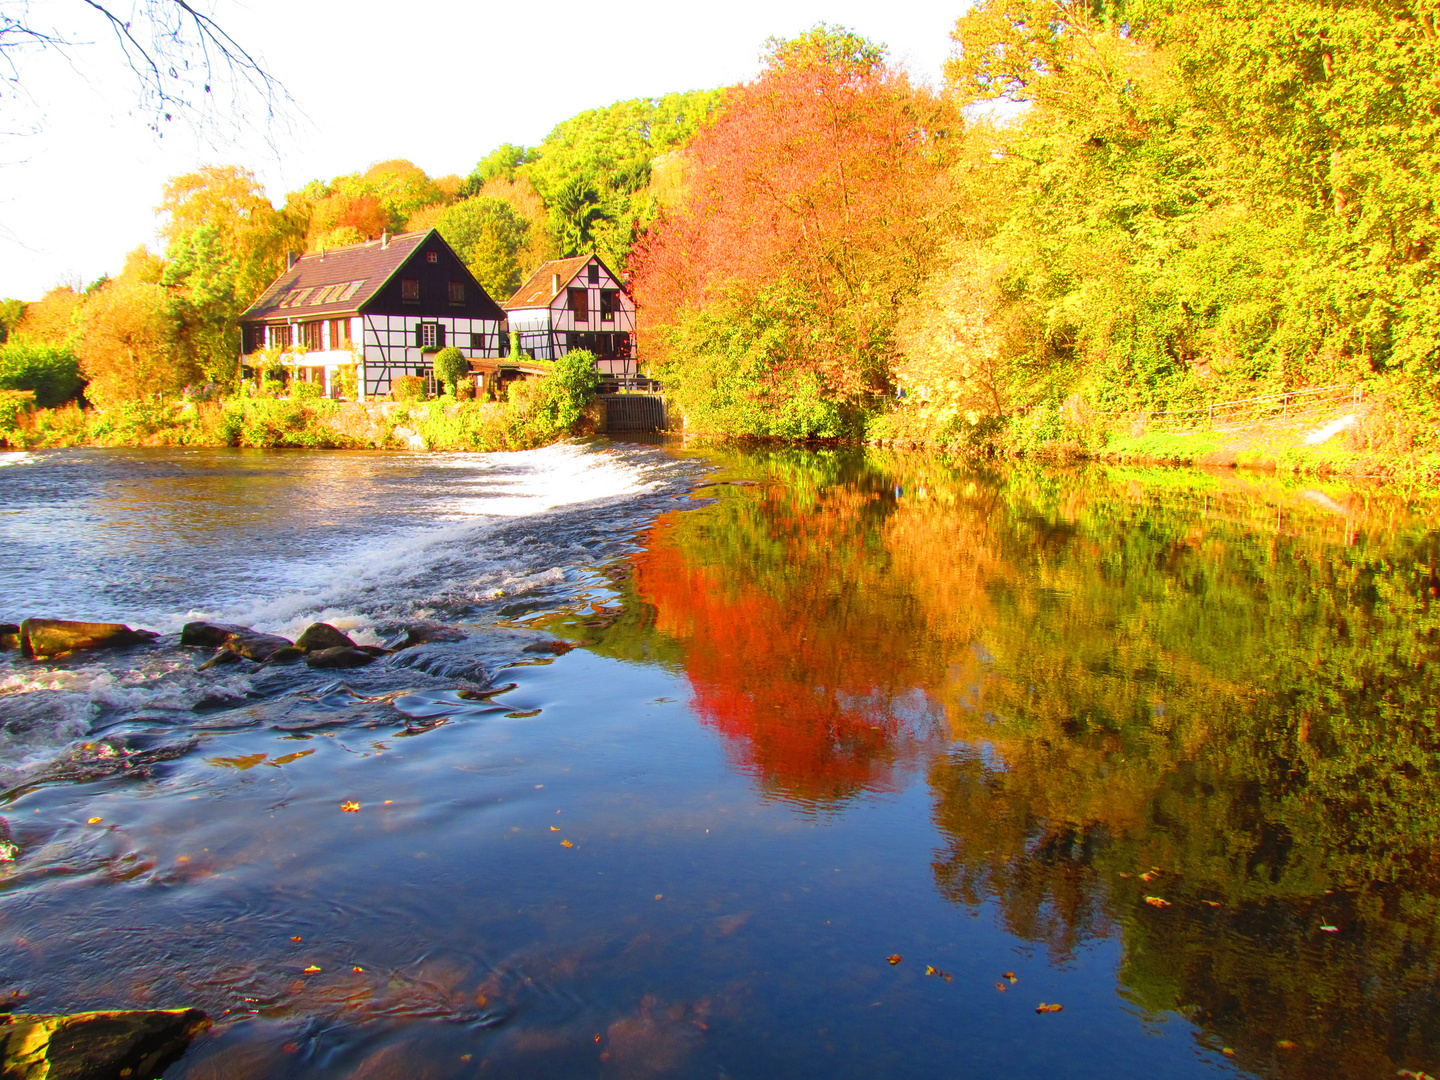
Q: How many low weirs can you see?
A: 1